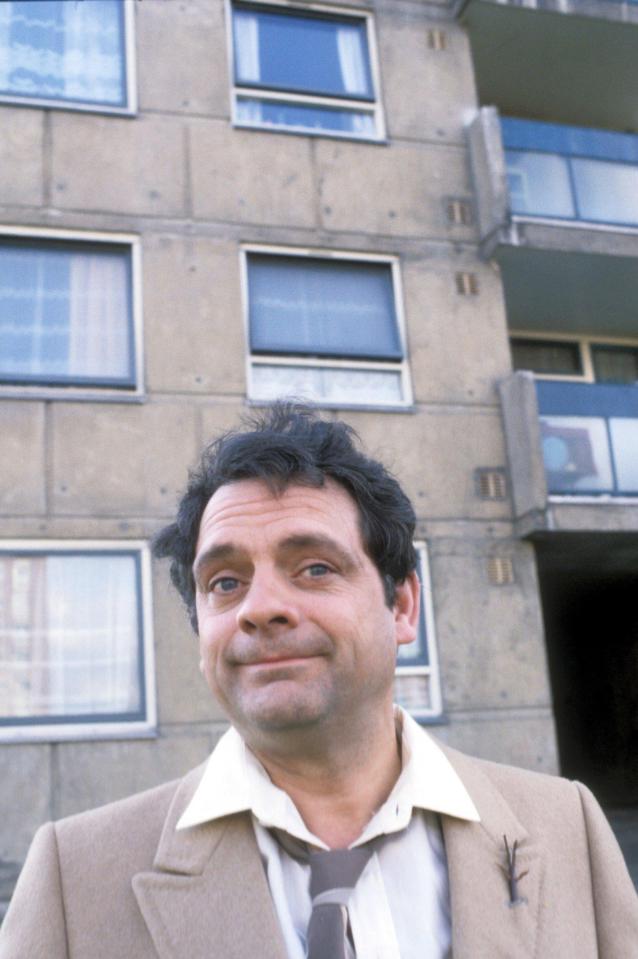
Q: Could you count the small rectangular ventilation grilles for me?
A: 5